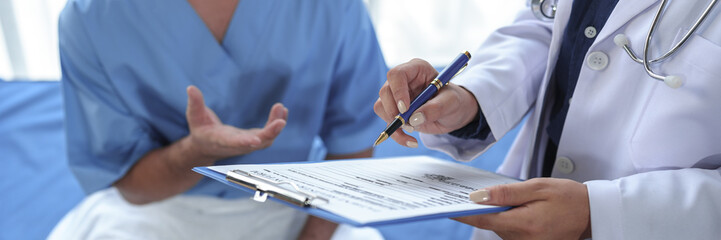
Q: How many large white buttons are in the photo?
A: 2